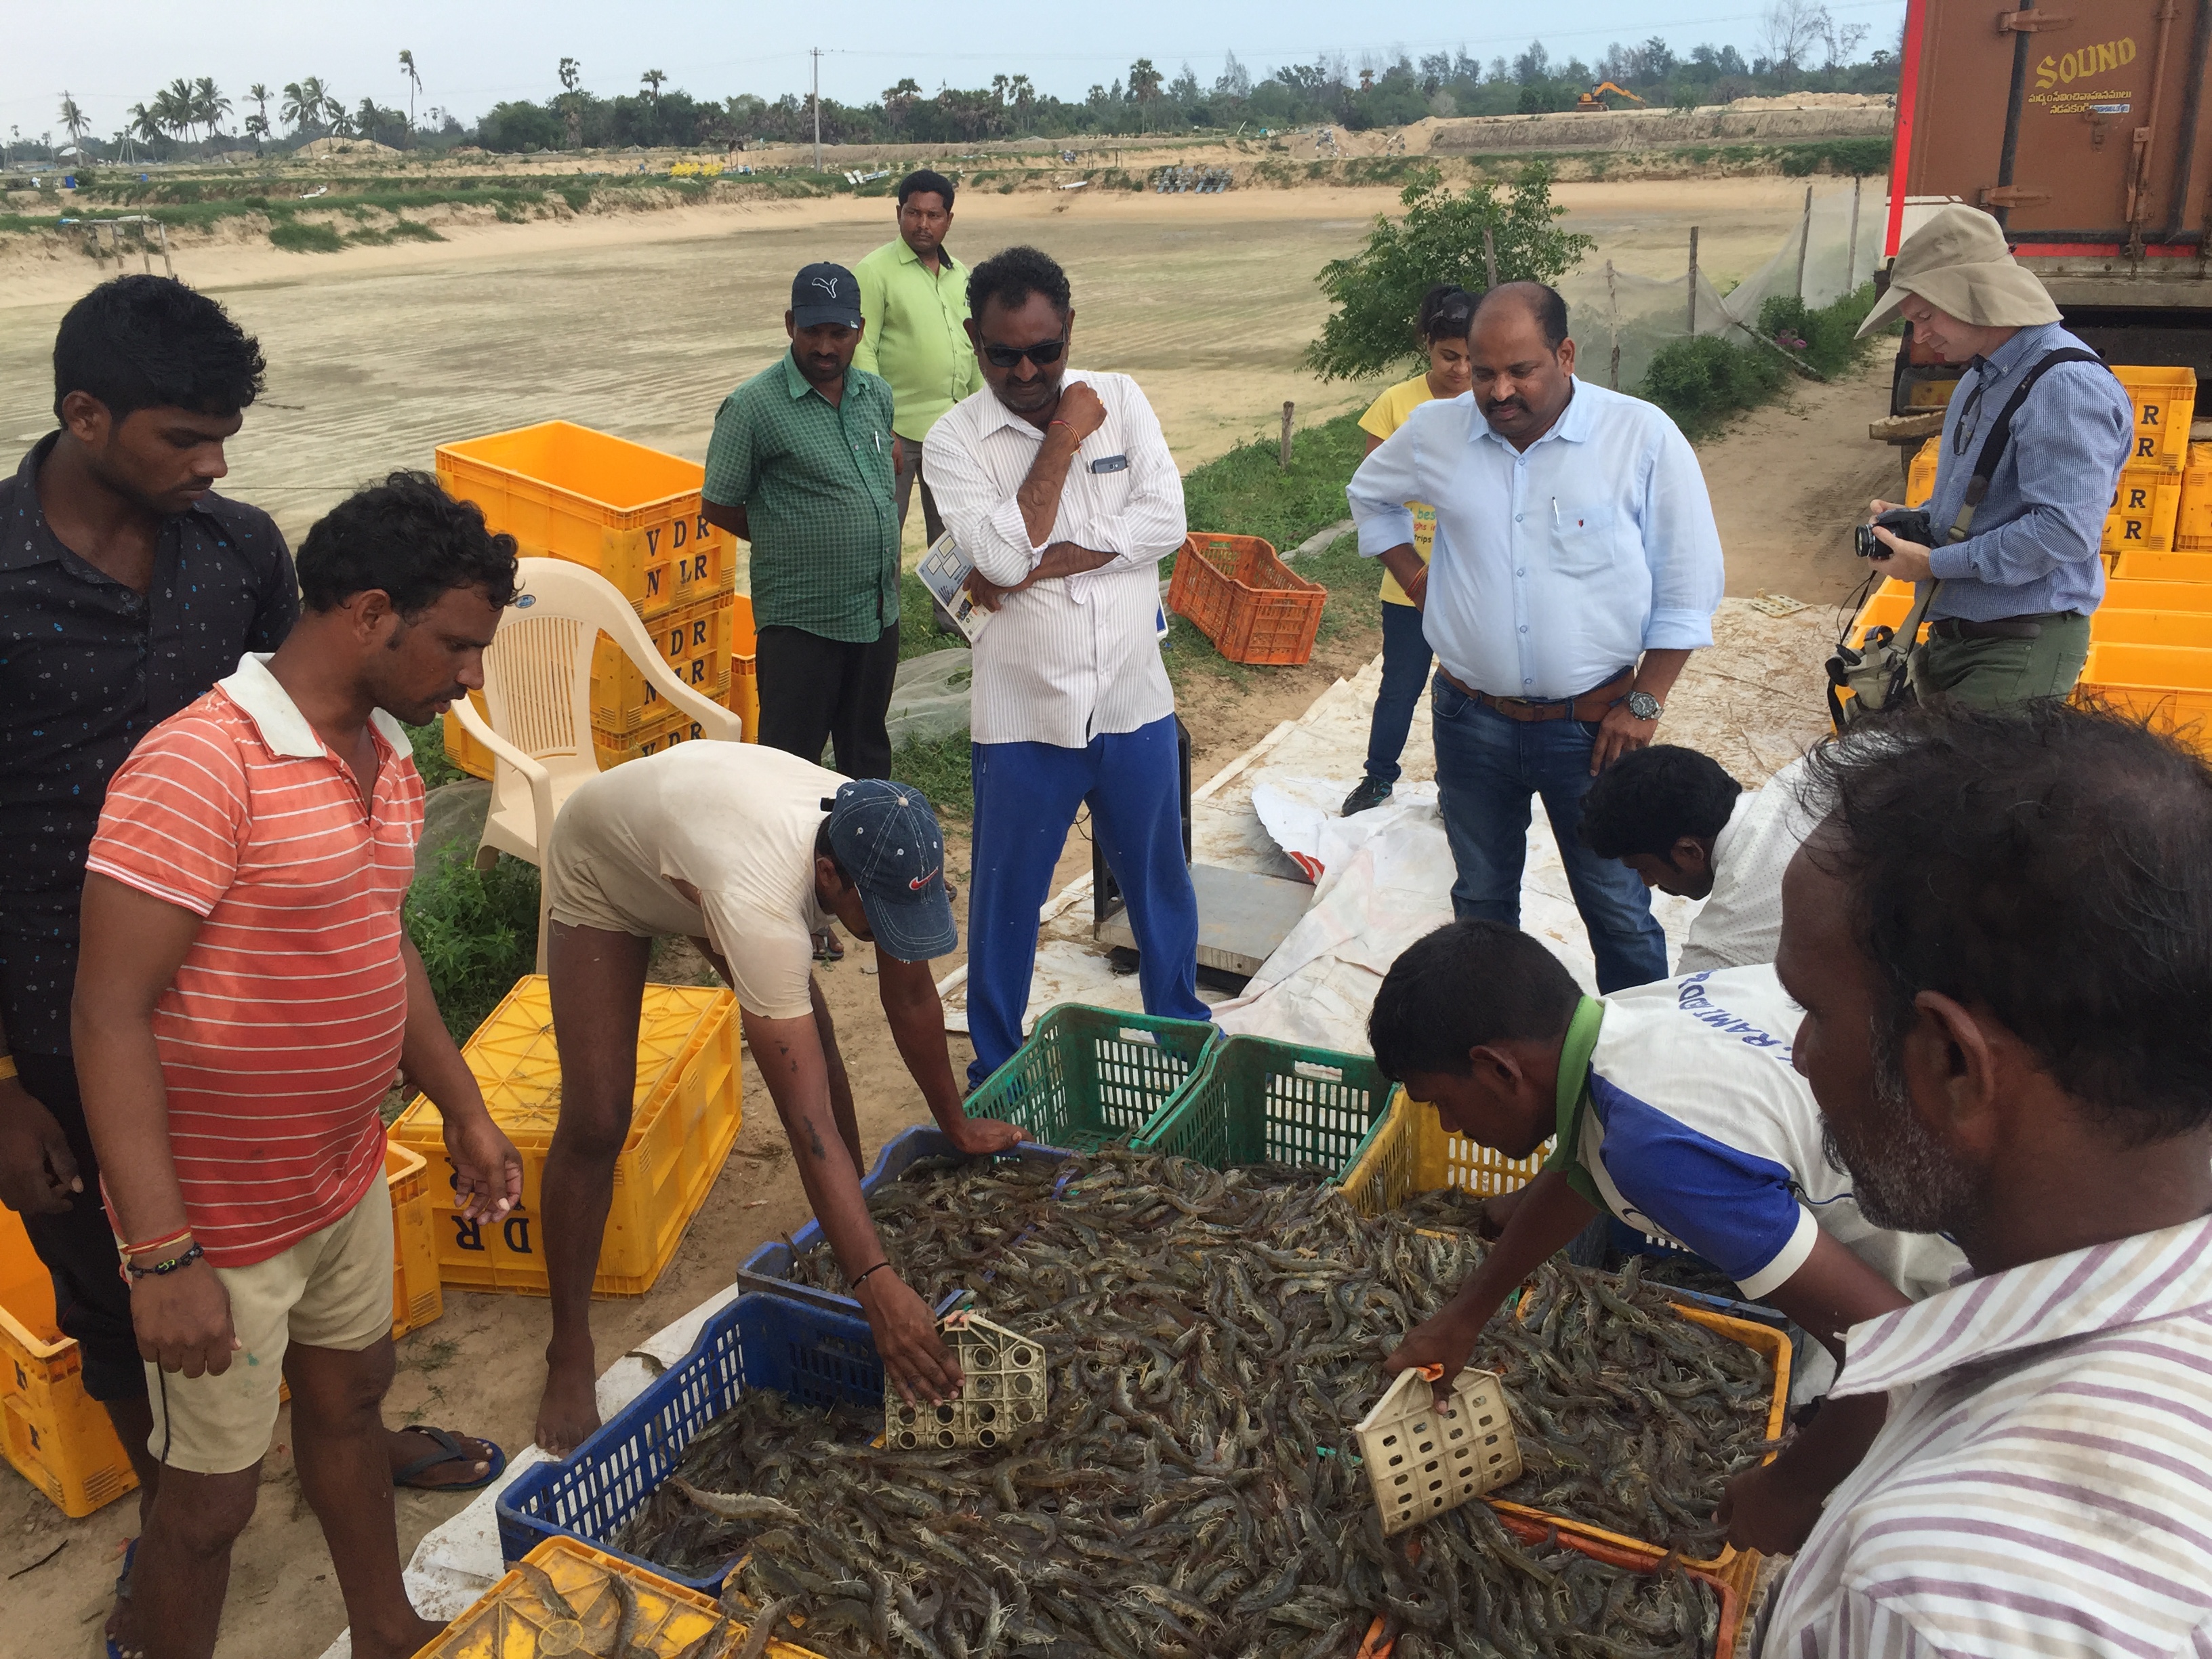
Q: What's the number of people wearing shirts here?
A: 12